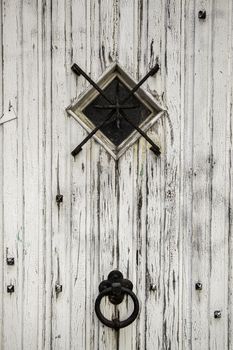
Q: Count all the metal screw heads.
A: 8